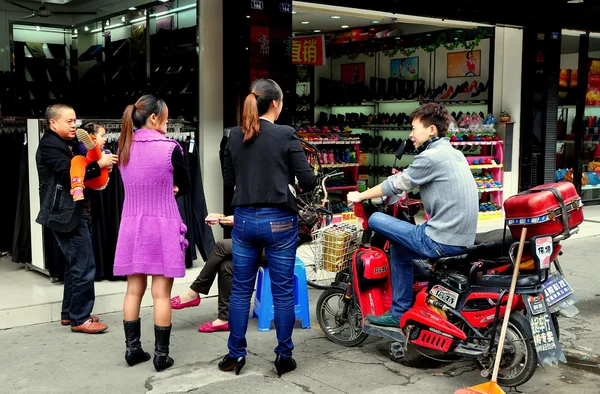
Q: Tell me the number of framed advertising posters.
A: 3